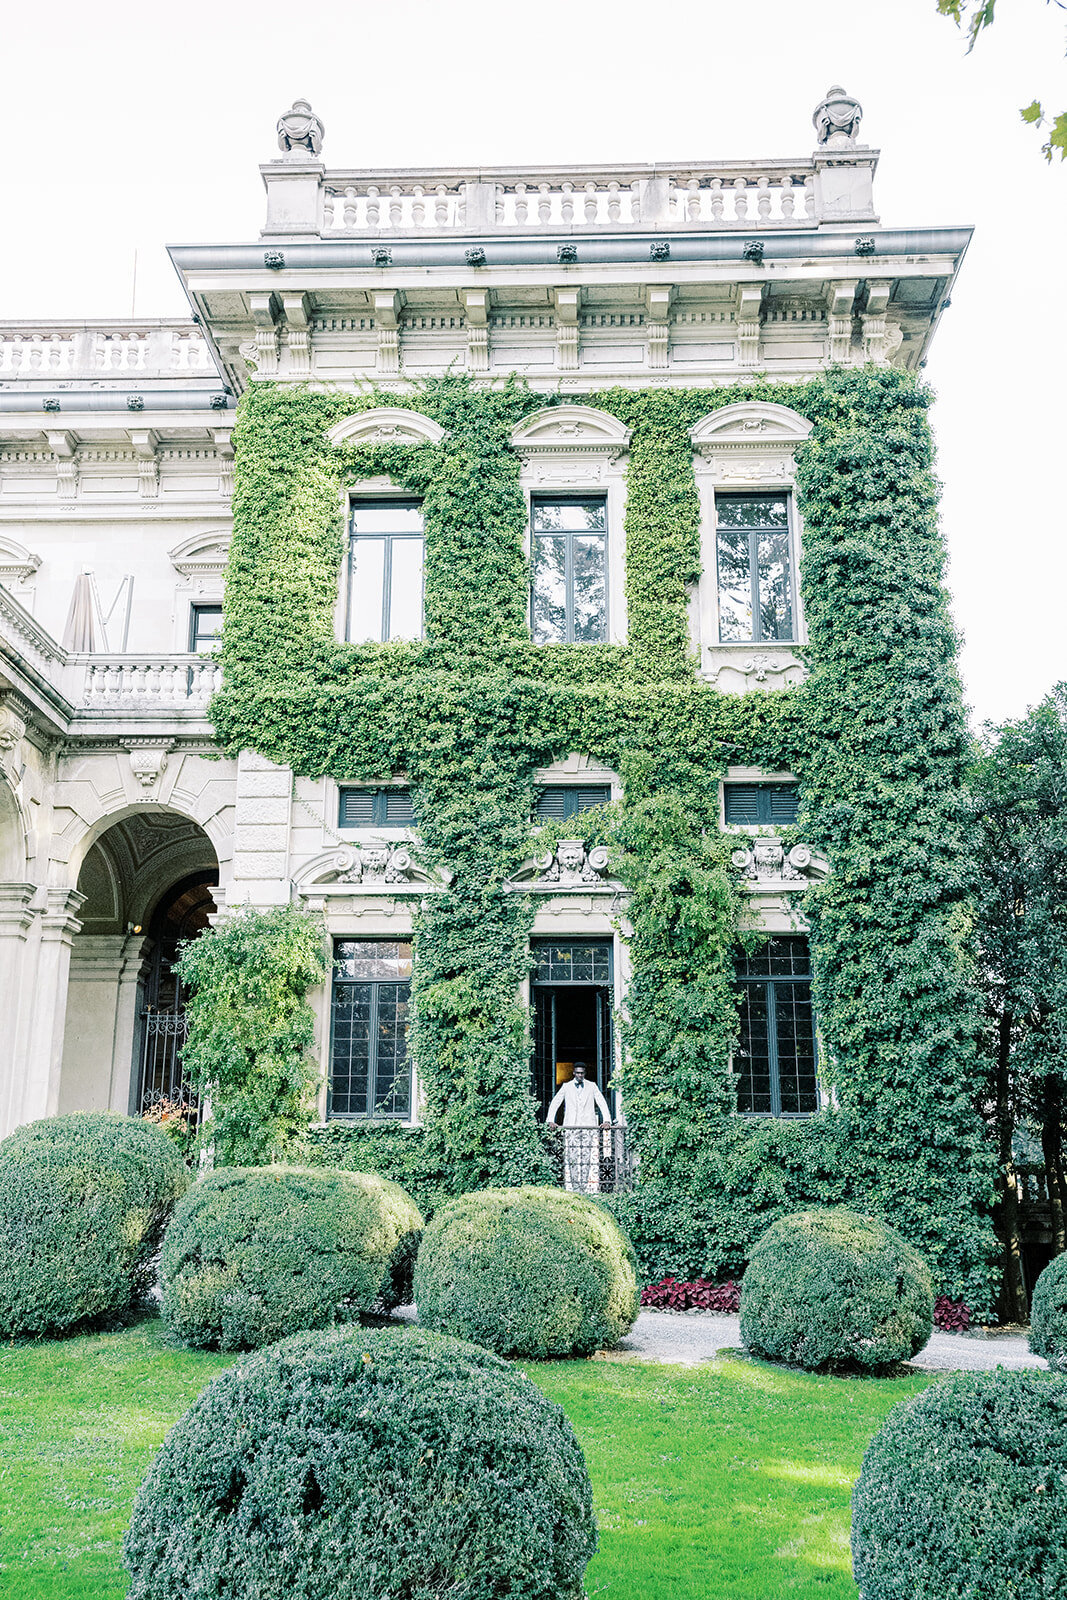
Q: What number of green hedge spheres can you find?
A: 7